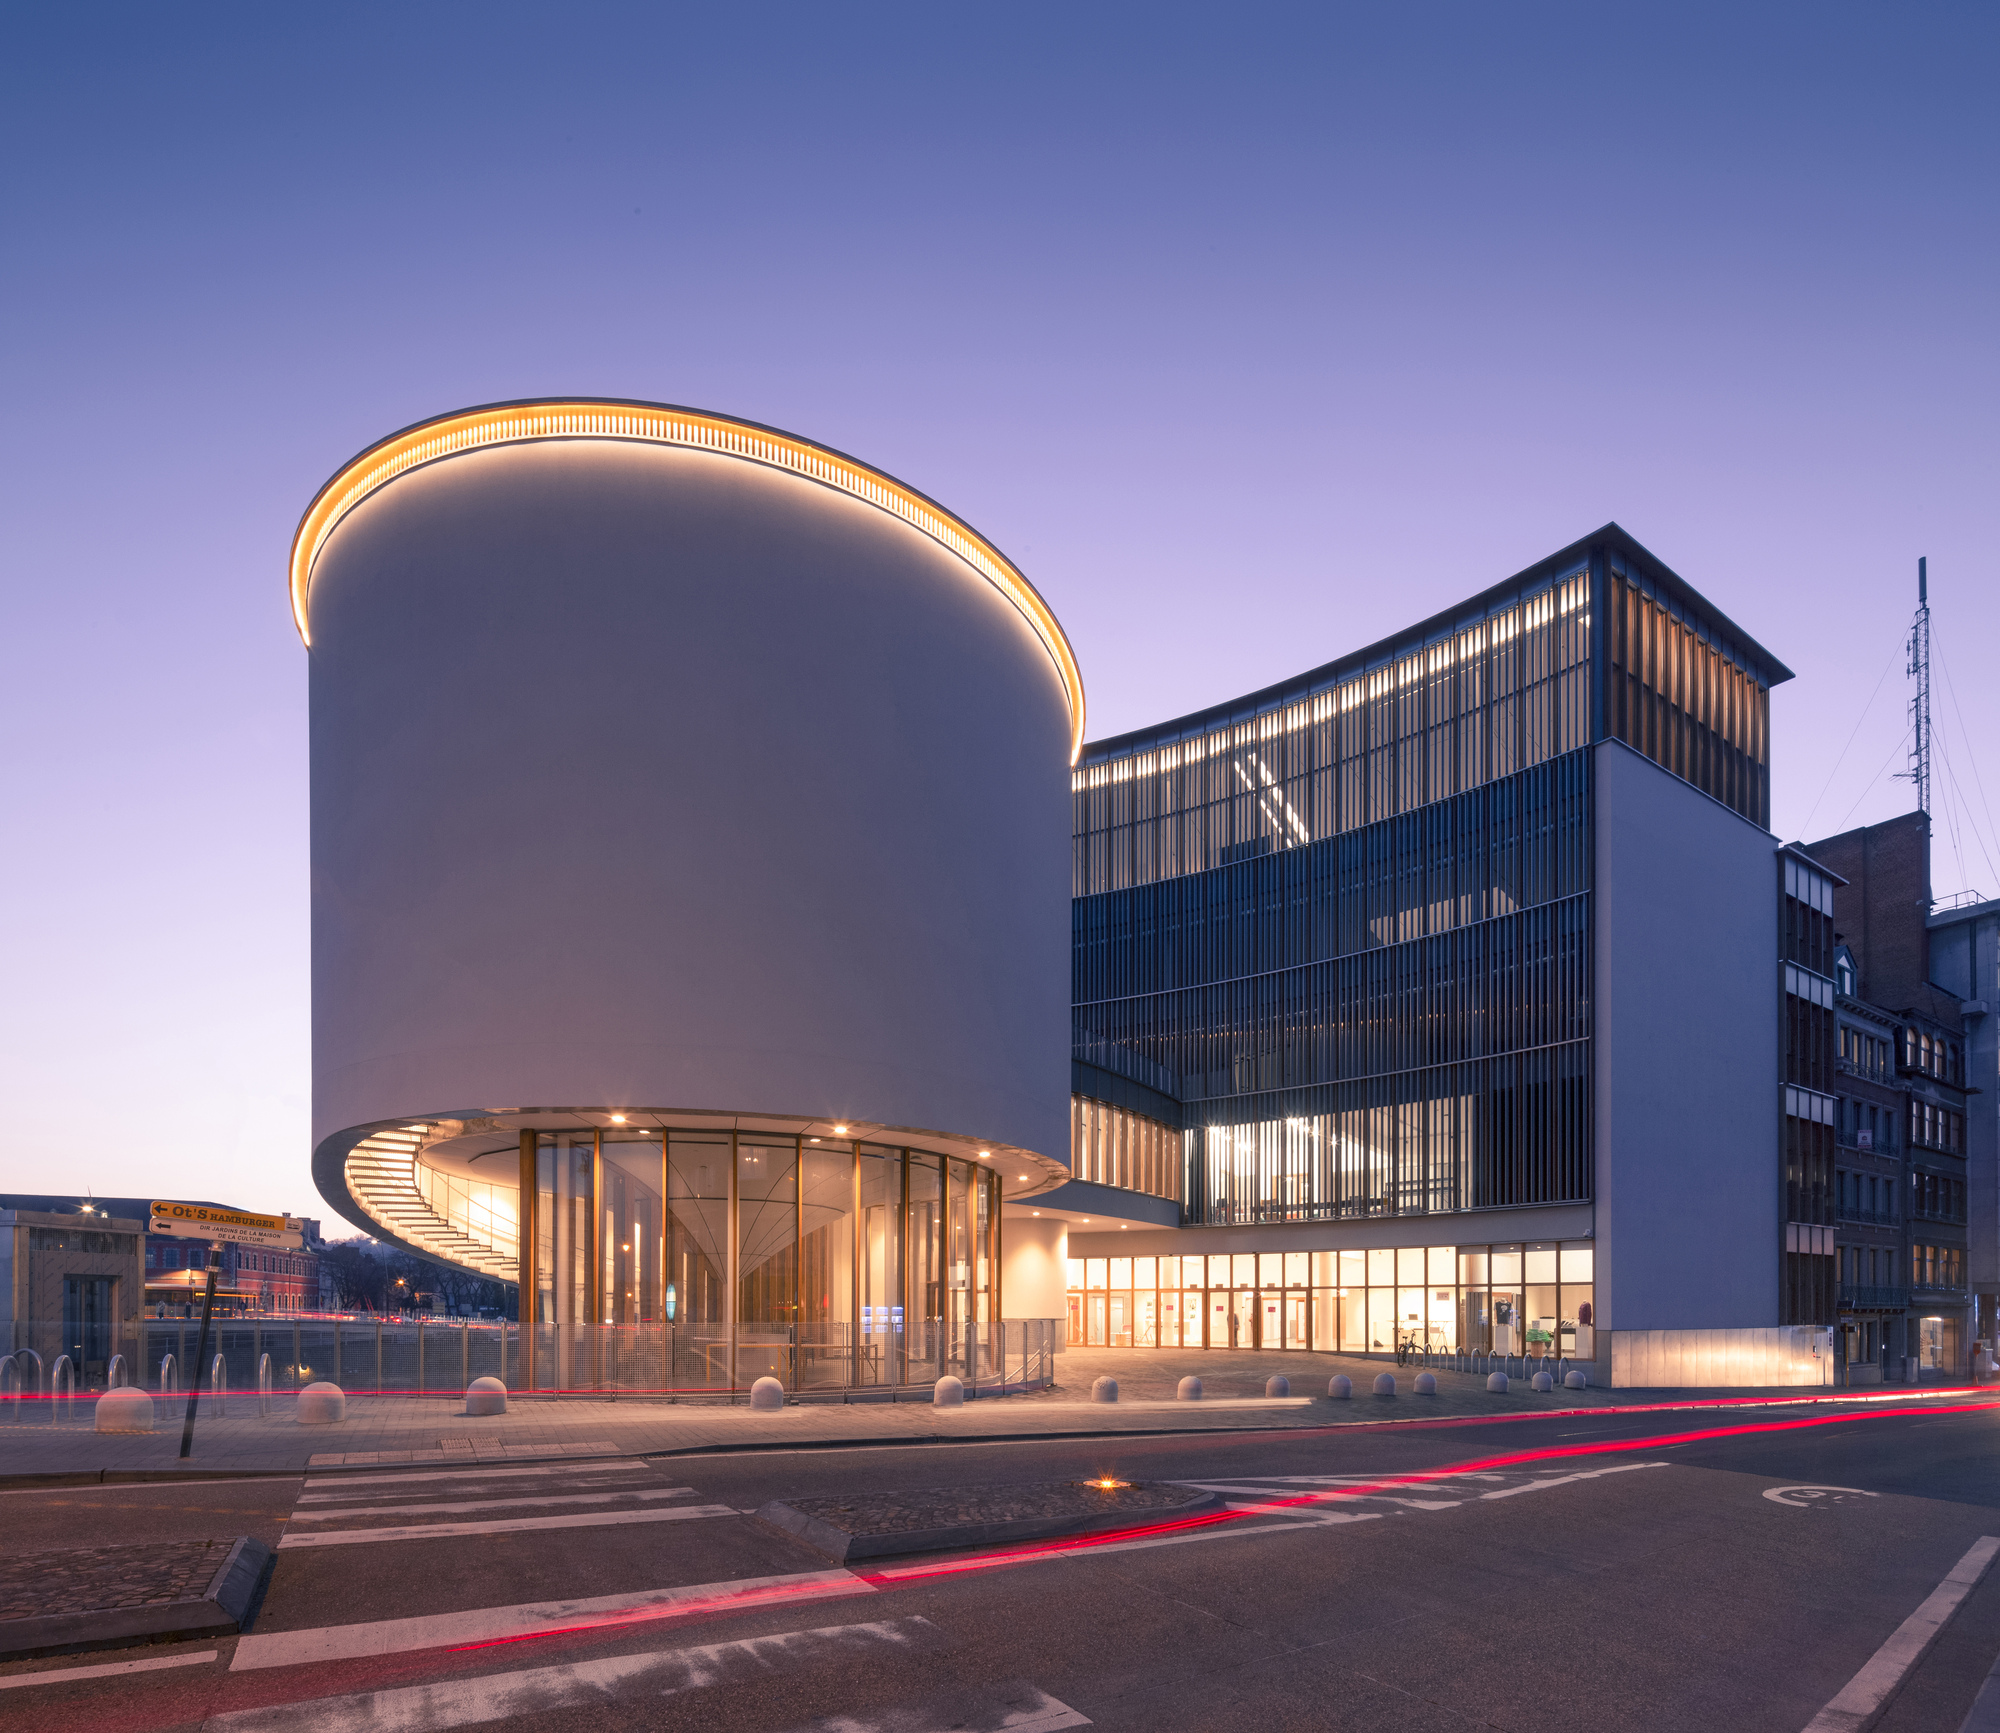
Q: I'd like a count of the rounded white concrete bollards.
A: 14